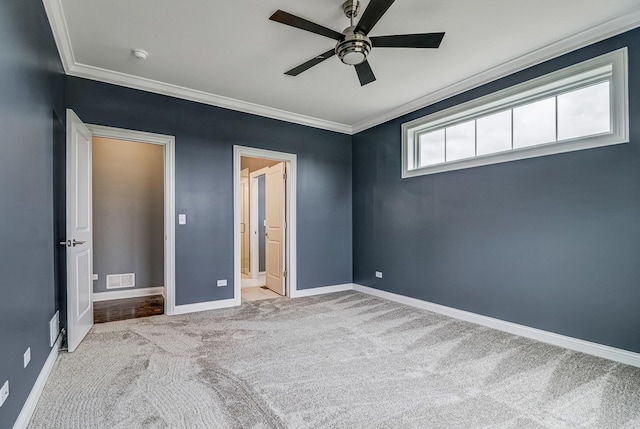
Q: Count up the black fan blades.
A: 5